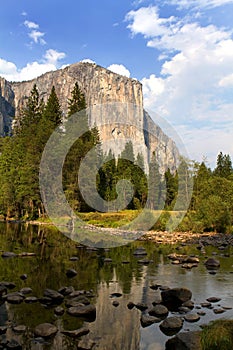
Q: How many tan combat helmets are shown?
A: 0